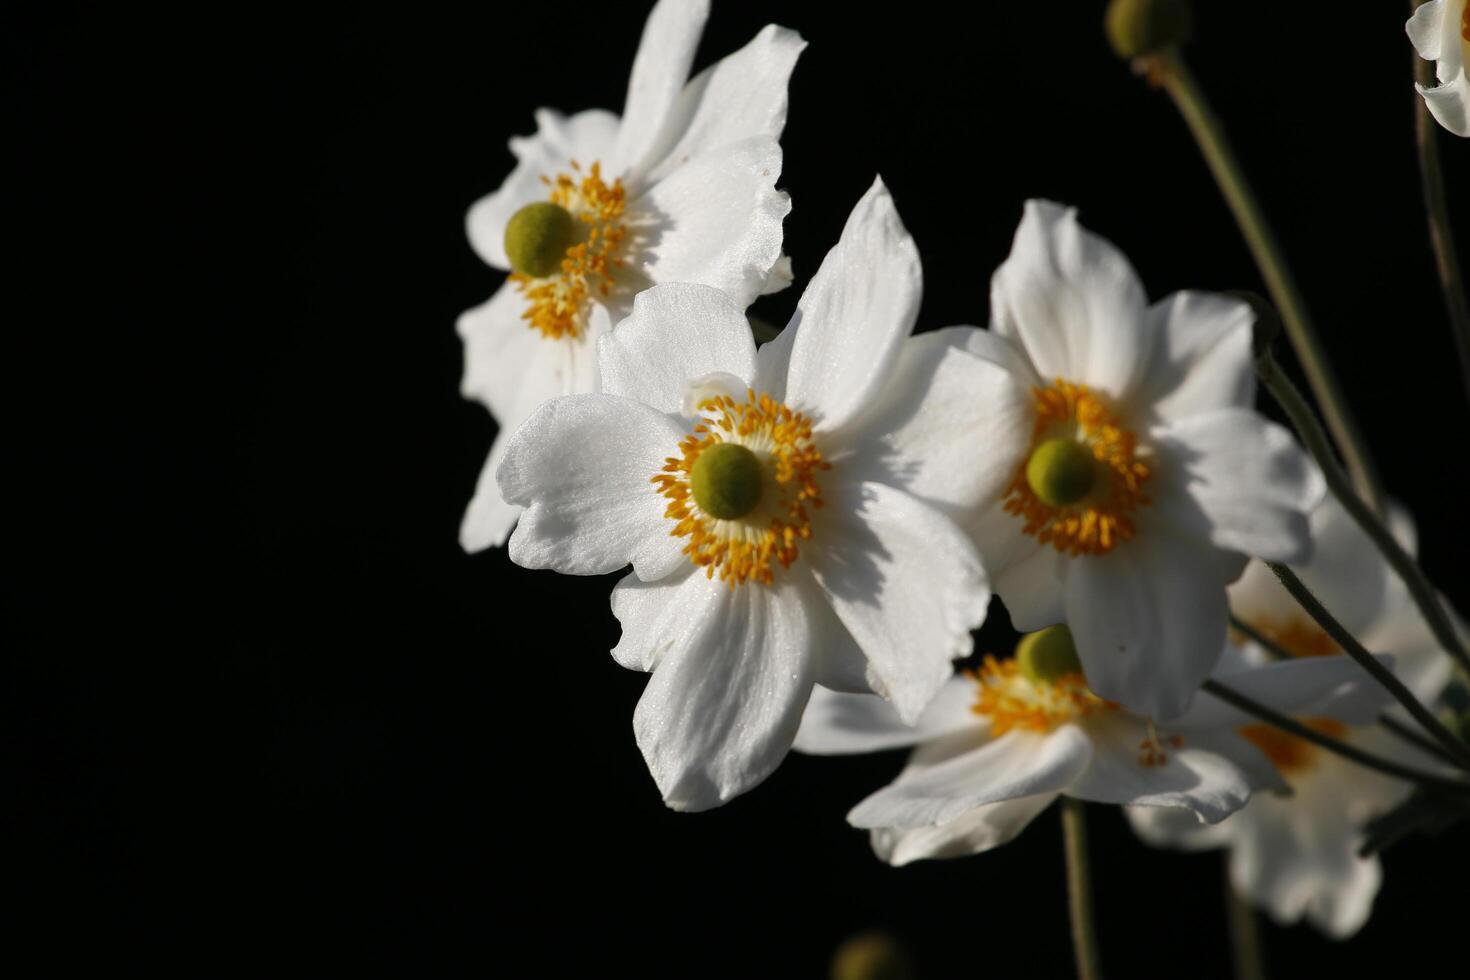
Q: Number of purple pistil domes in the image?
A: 0